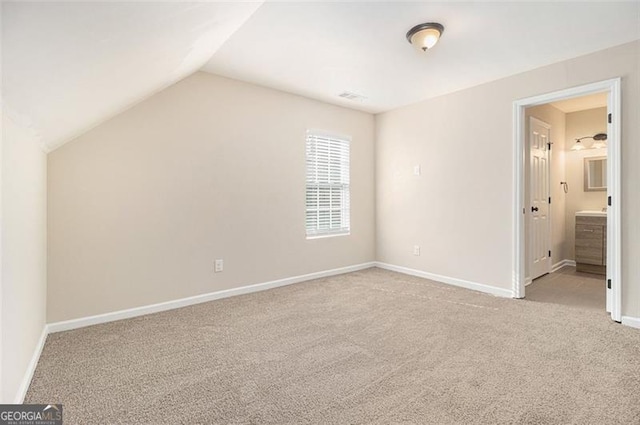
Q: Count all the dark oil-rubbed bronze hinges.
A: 6